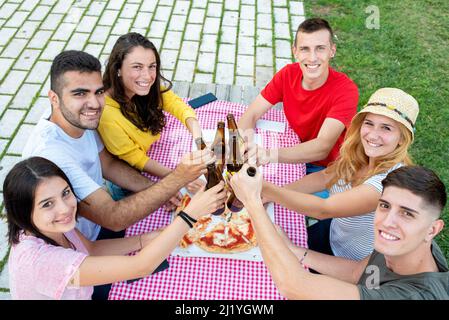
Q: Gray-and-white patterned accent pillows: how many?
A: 0